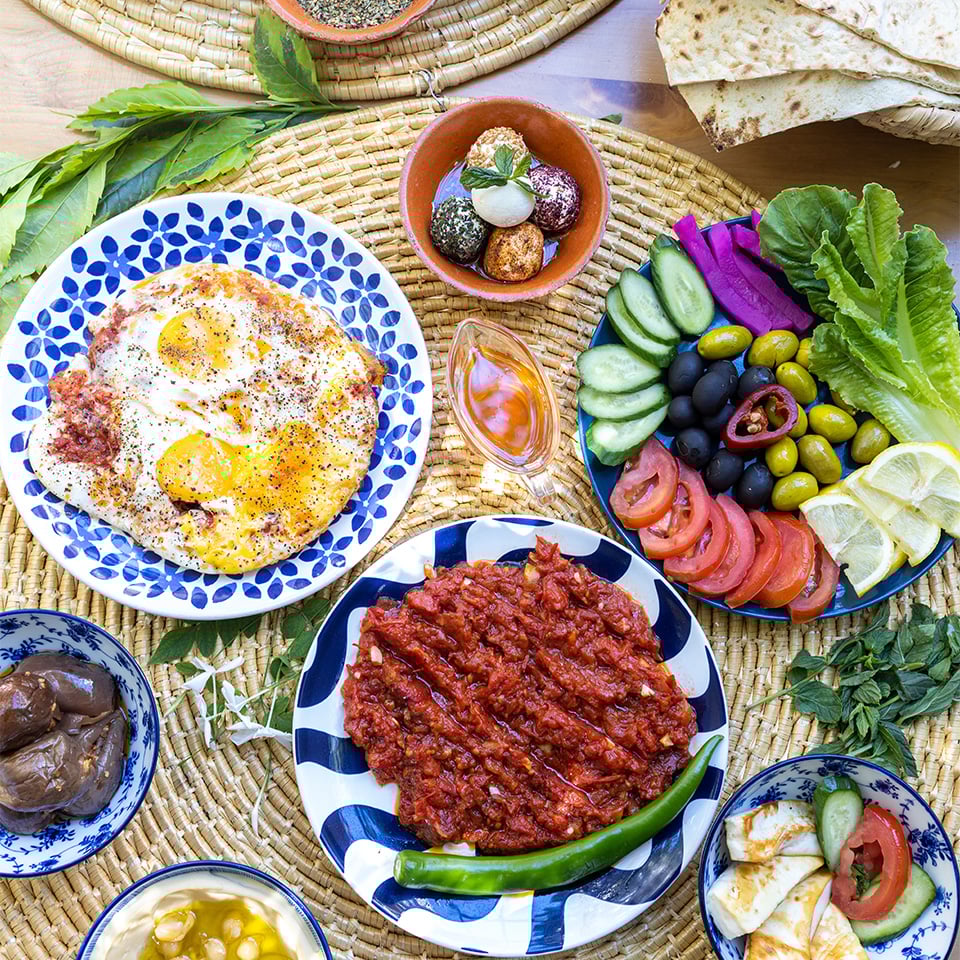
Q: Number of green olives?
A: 11